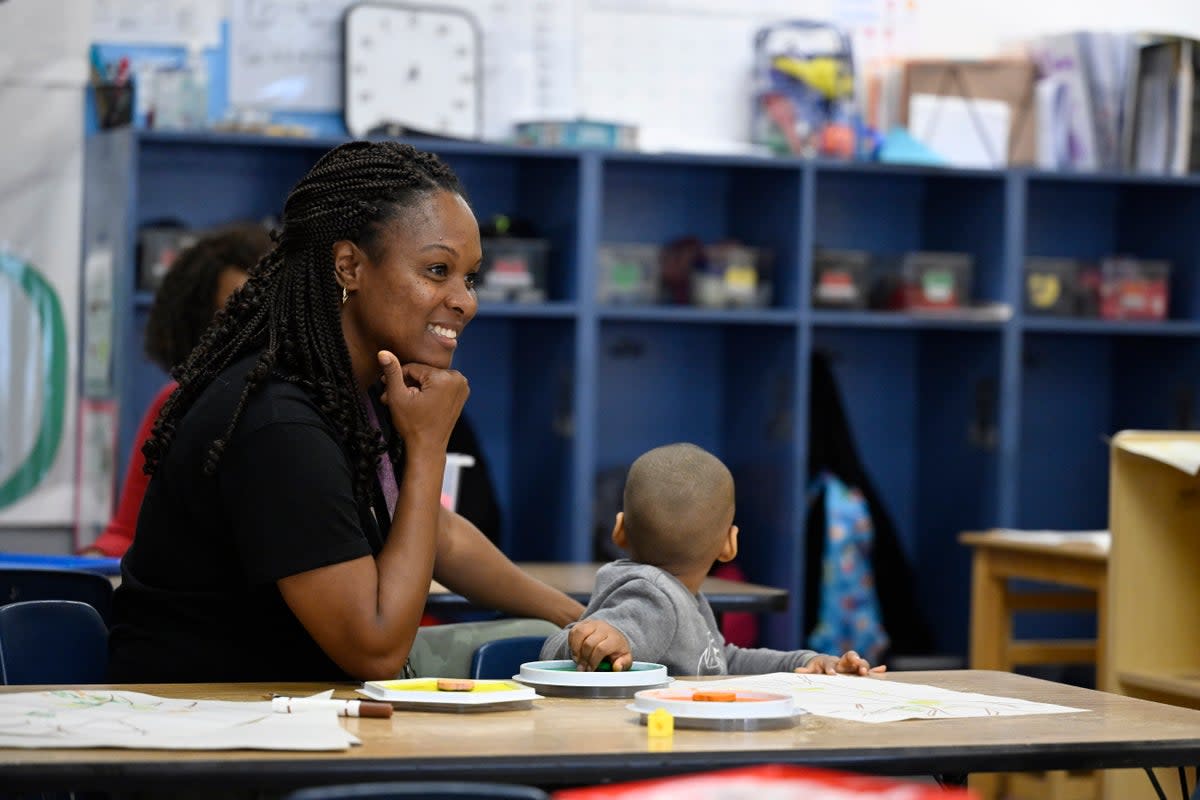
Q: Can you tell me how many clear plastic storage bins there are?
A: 8